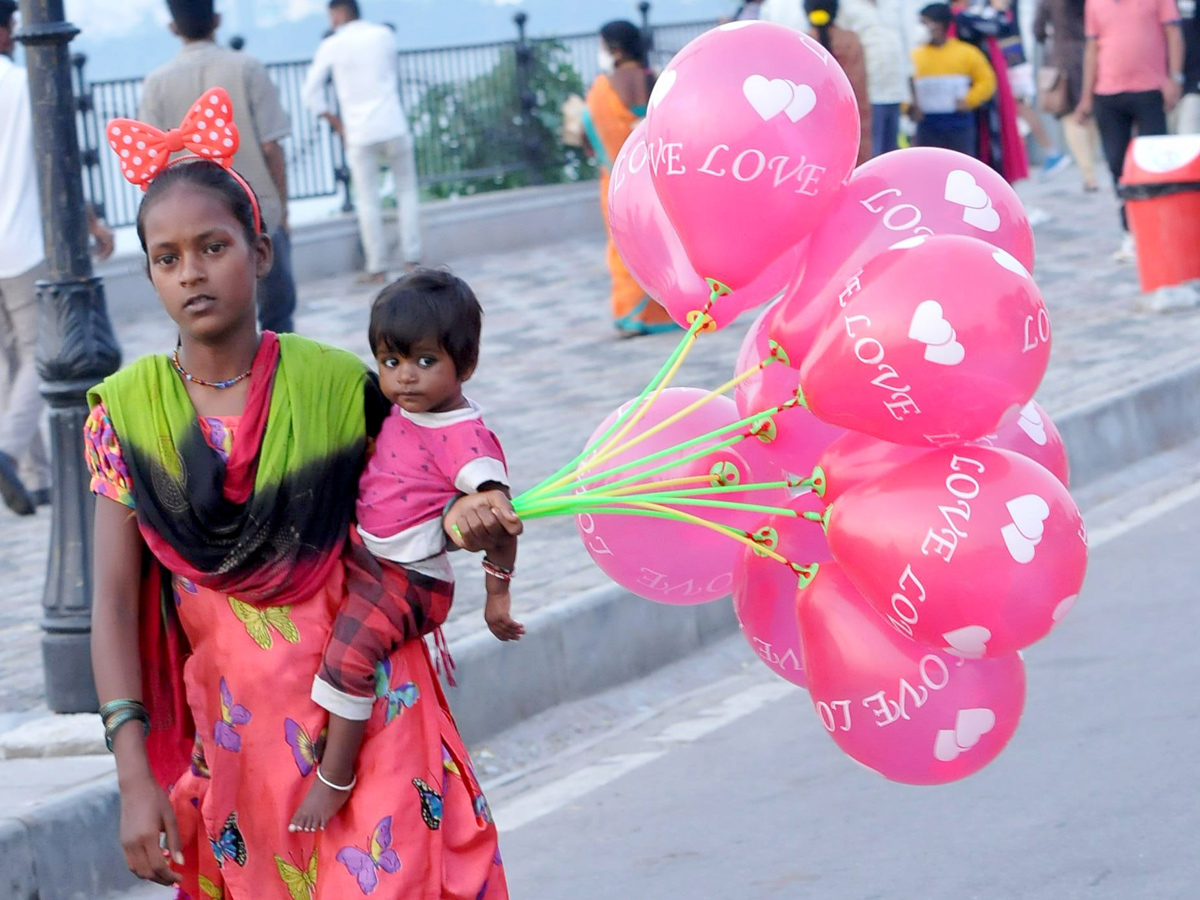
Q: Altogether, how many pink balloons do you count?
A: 10